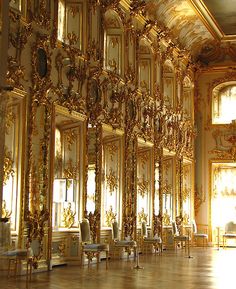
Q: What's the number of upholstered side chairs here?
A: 7